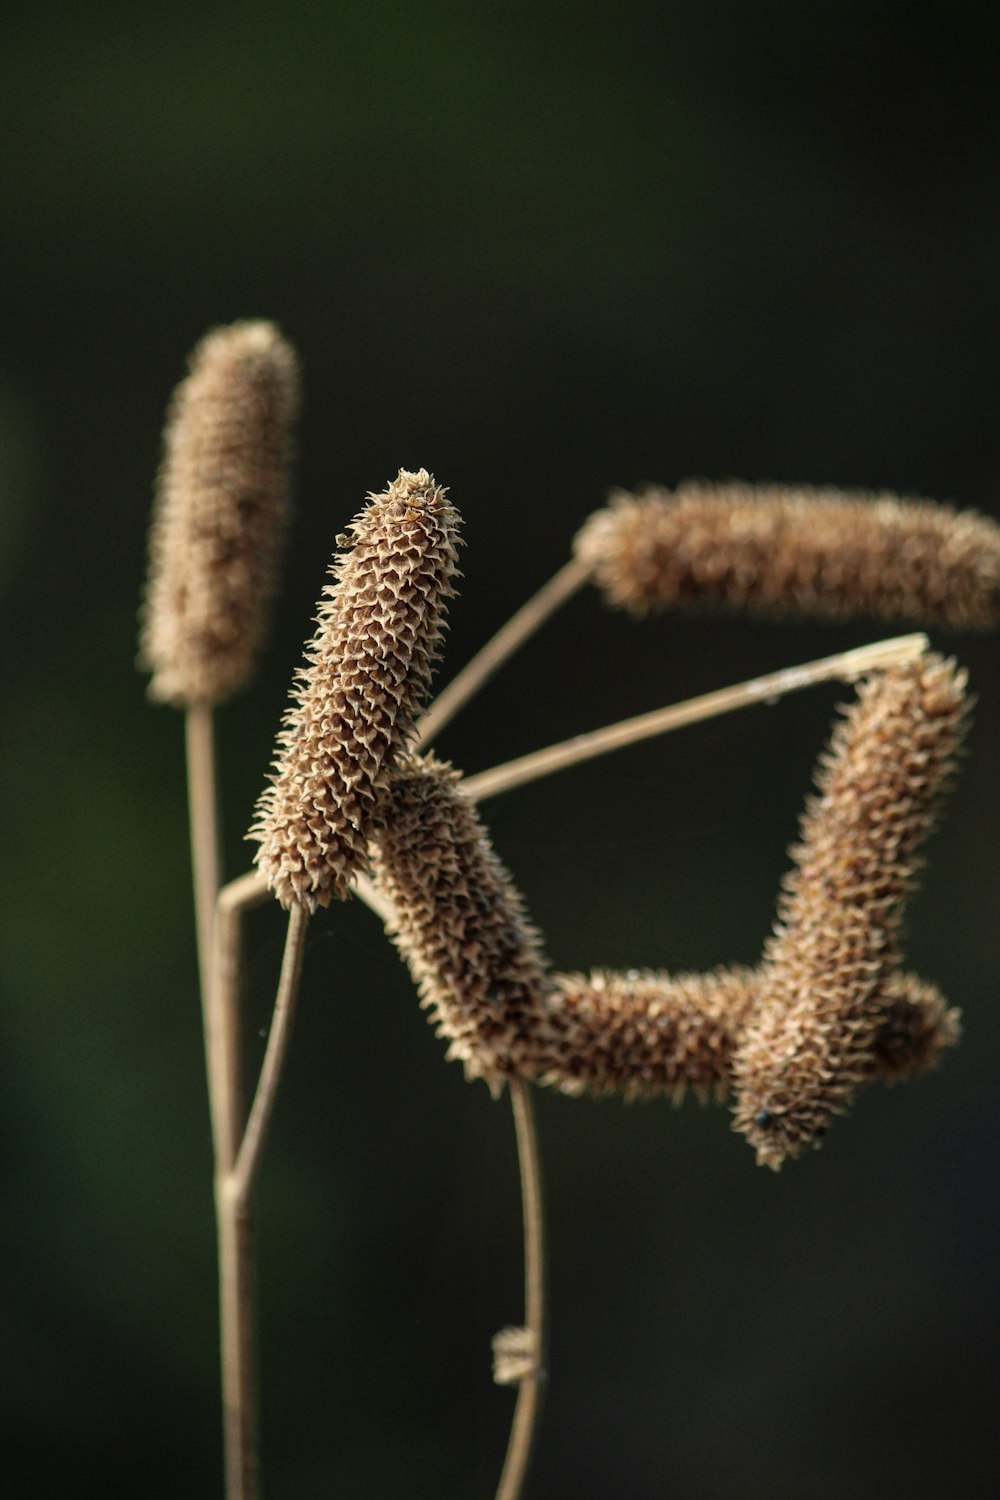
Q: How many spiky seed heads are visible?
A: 6